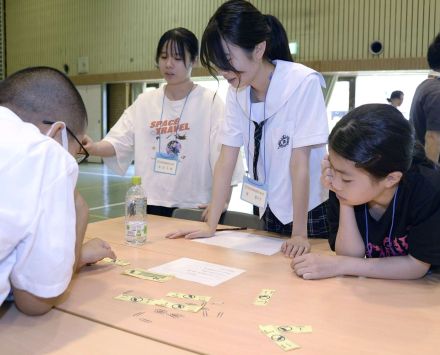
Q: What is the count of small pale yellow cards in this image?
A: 8